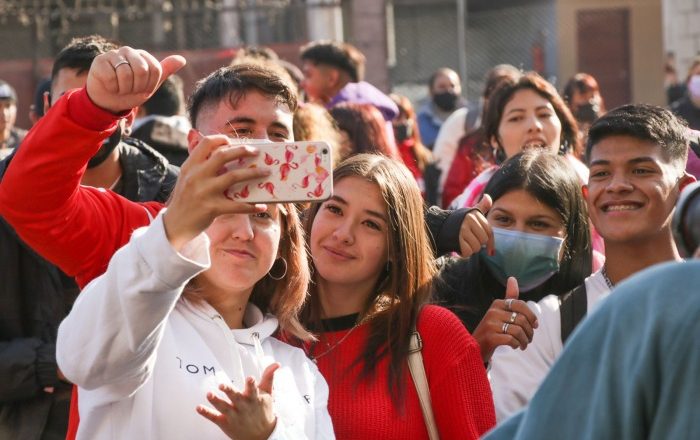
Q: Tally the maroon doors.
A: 1